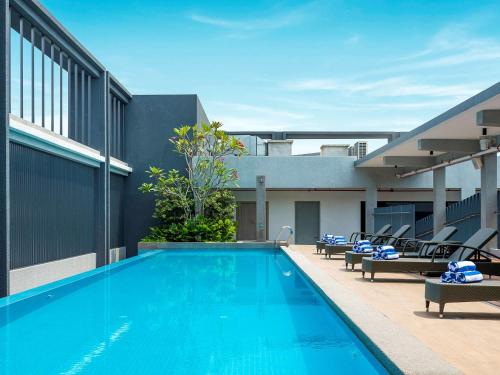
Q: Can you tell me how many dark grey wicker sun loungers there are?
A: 5